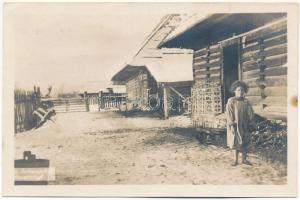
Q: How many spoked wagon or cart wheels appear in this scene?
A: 0